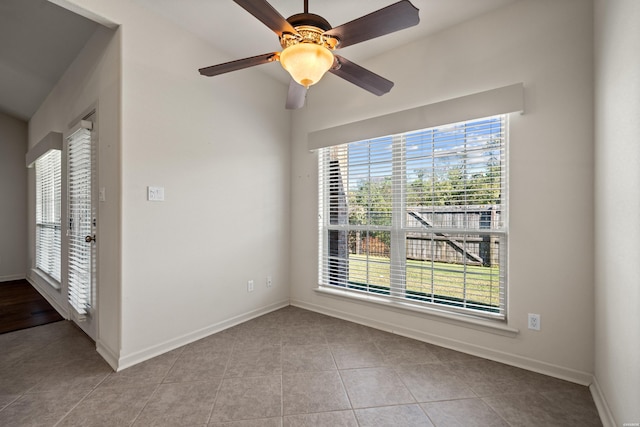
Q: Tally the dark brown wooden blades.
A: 5